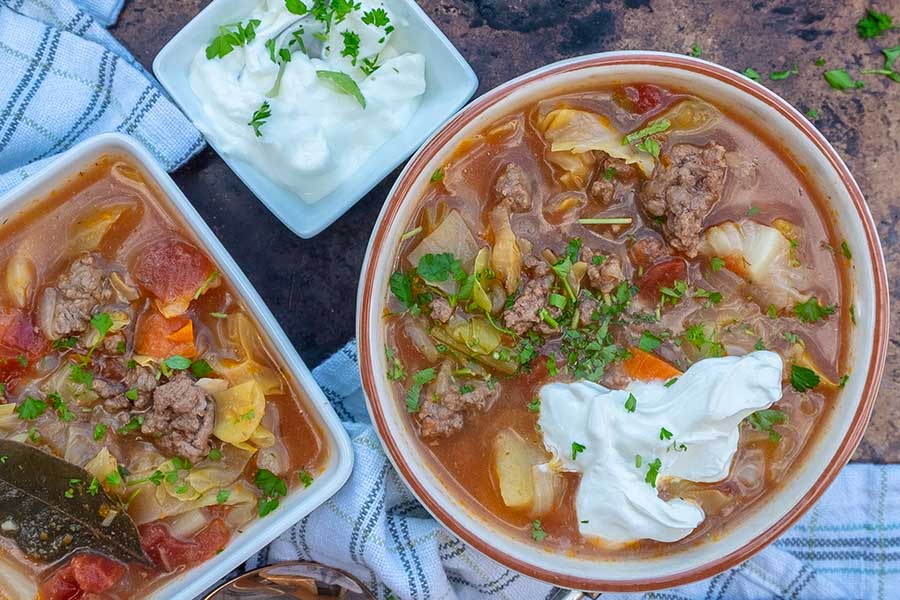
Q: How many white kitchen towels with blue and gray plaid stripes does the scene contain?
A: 2